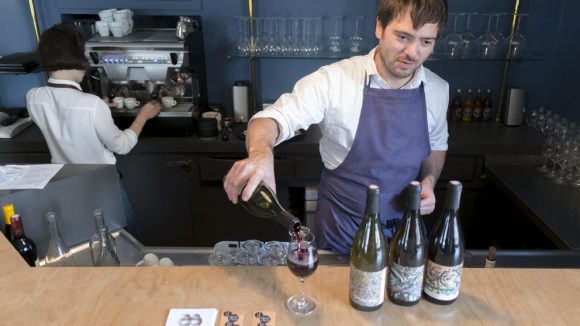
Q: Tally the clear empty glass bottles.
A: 3